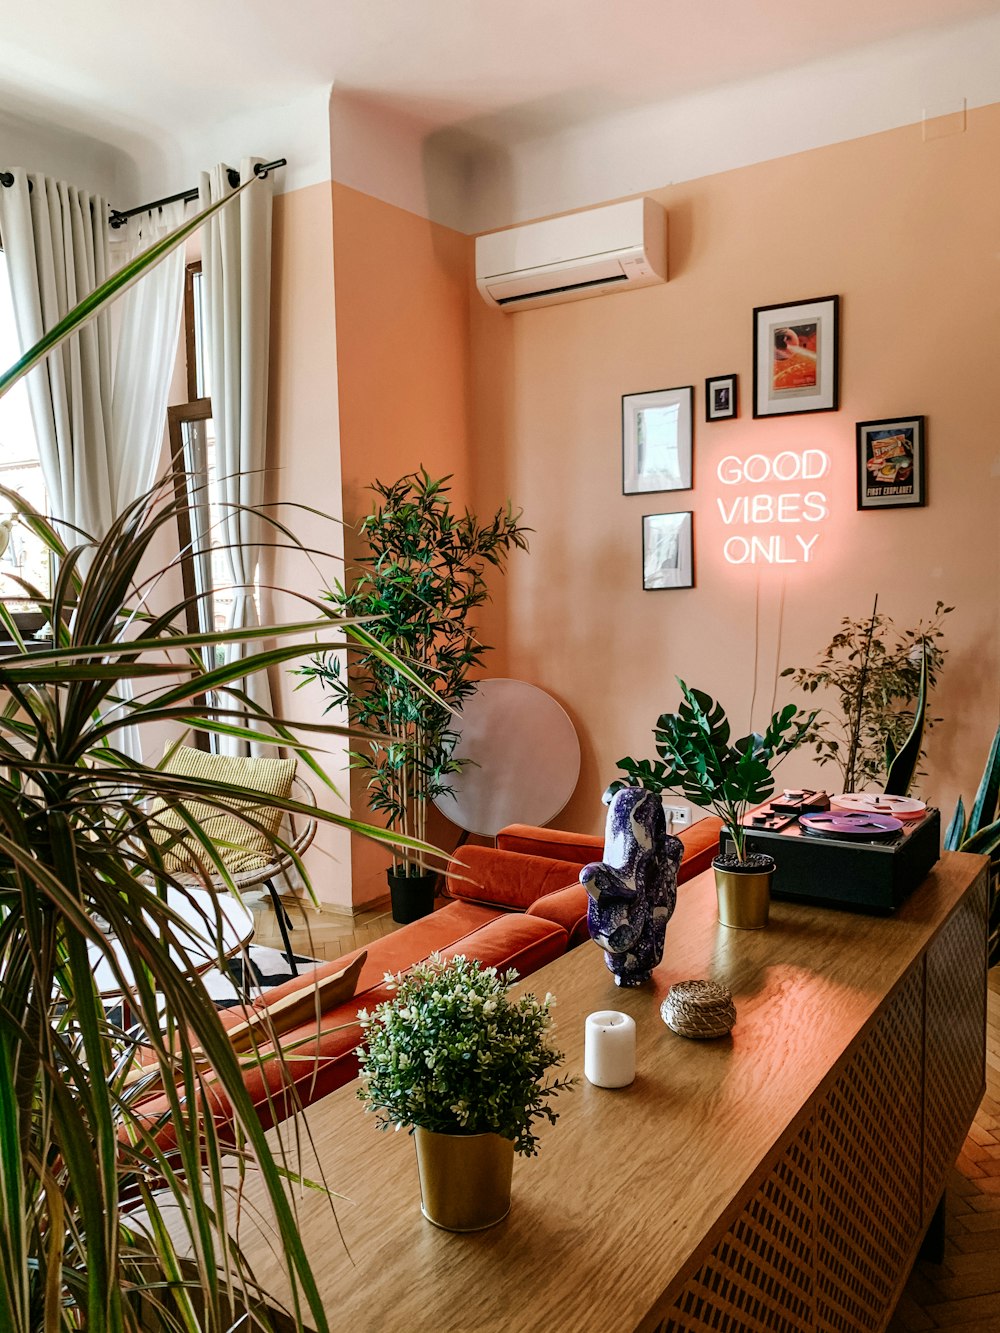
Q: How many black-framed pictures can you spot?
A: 5